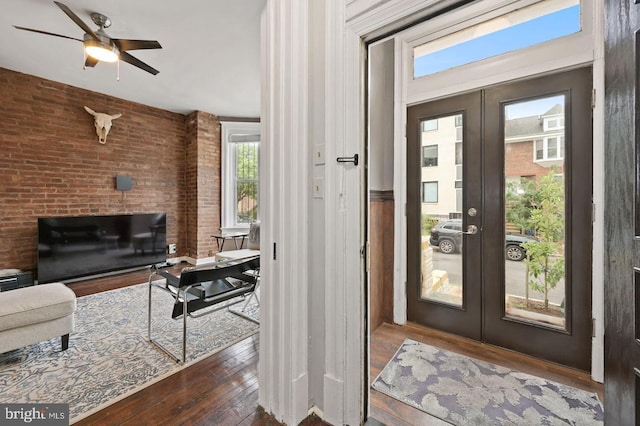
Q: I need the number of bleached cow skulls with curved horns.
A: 1